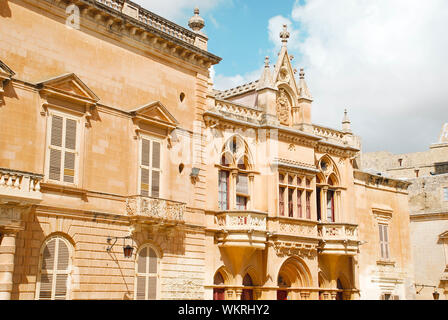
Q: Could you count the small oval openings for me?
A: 2